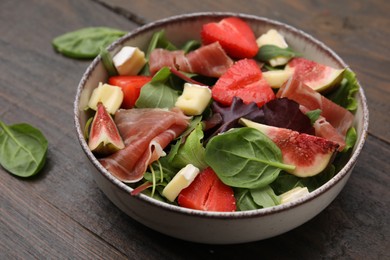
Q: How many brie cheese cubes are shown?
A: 7